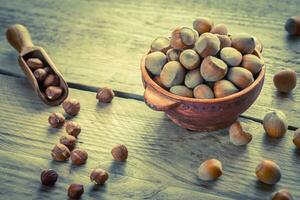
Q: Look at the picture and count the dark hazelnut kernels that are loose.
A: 11